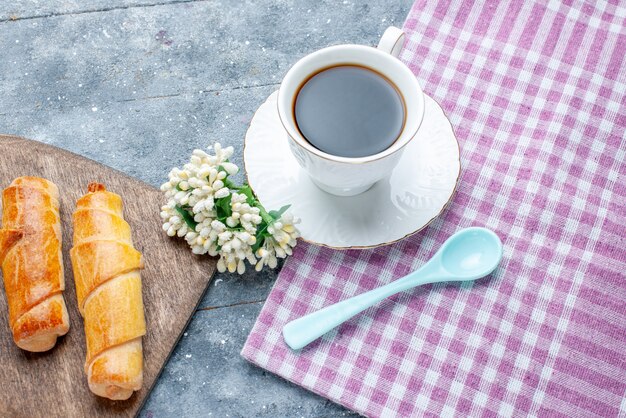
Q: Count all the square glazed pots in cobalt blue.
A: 0